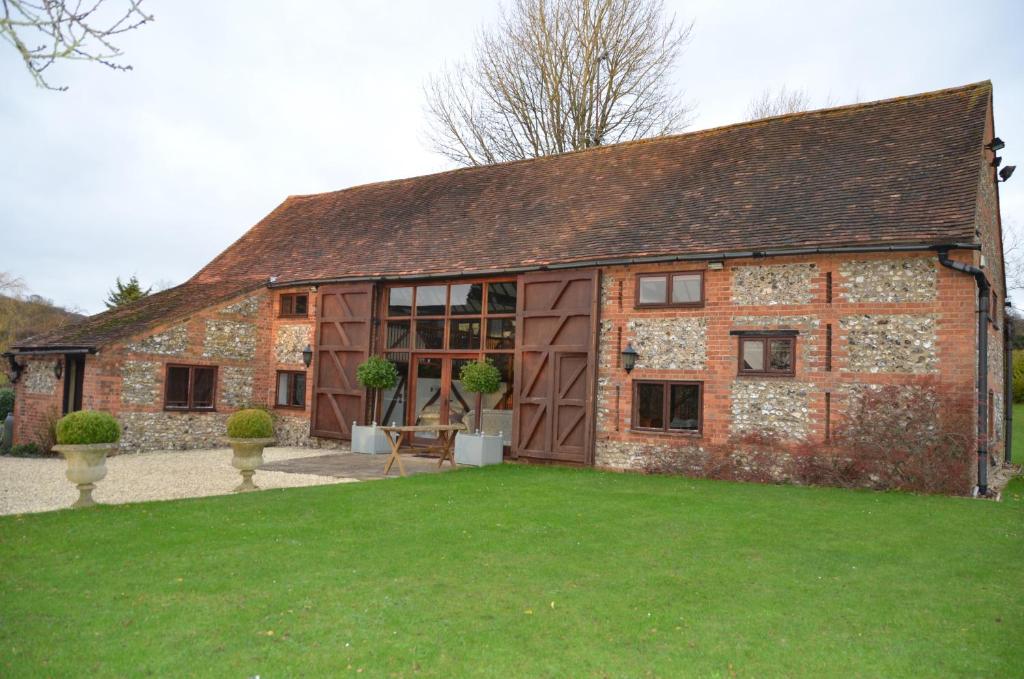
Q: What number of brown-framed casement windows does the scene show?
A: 6